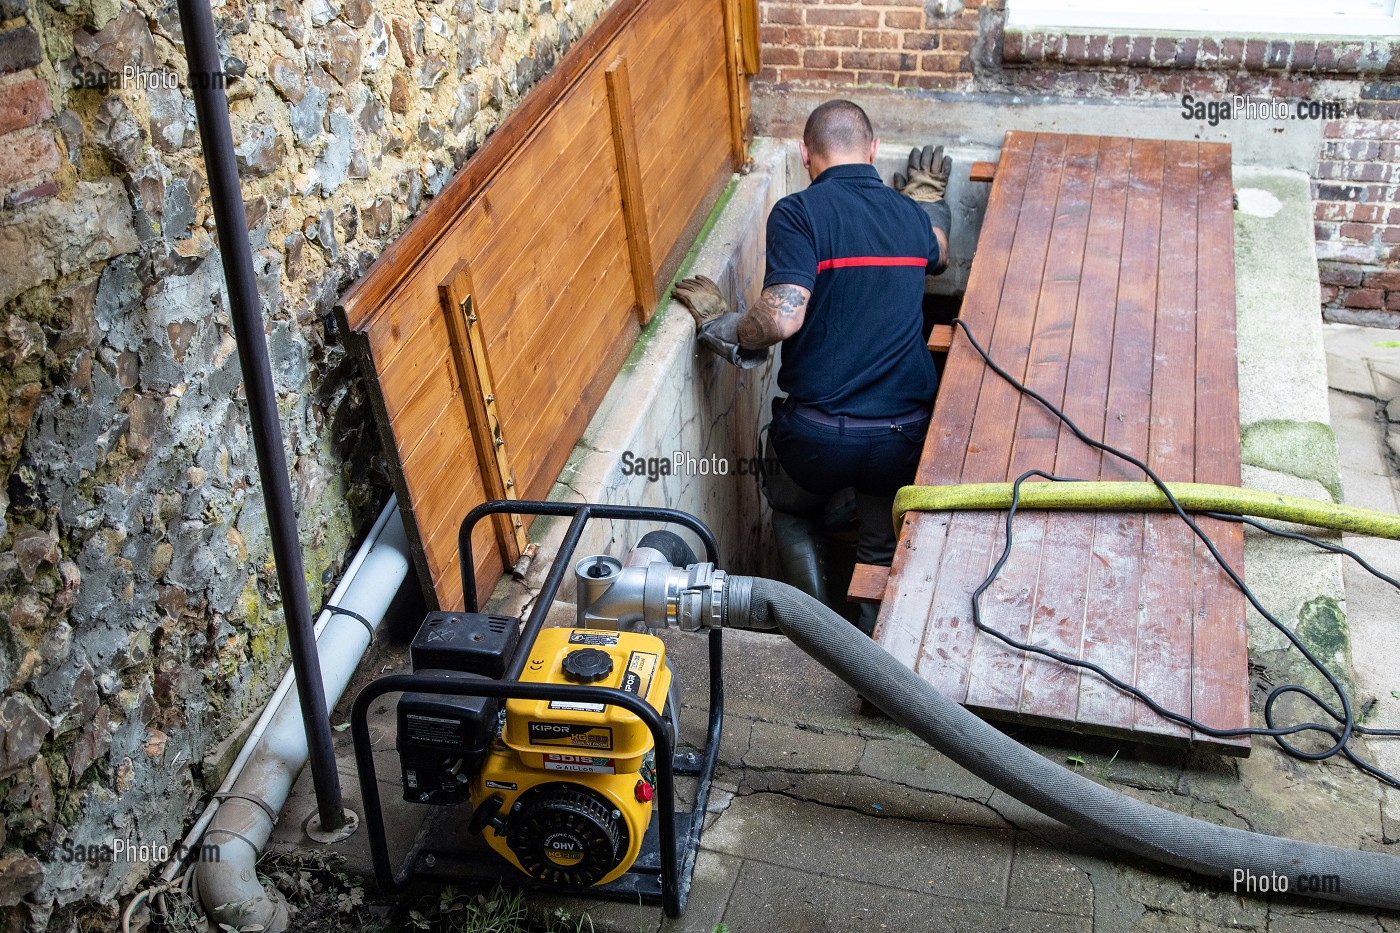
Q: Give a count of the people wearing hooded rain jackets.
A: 0